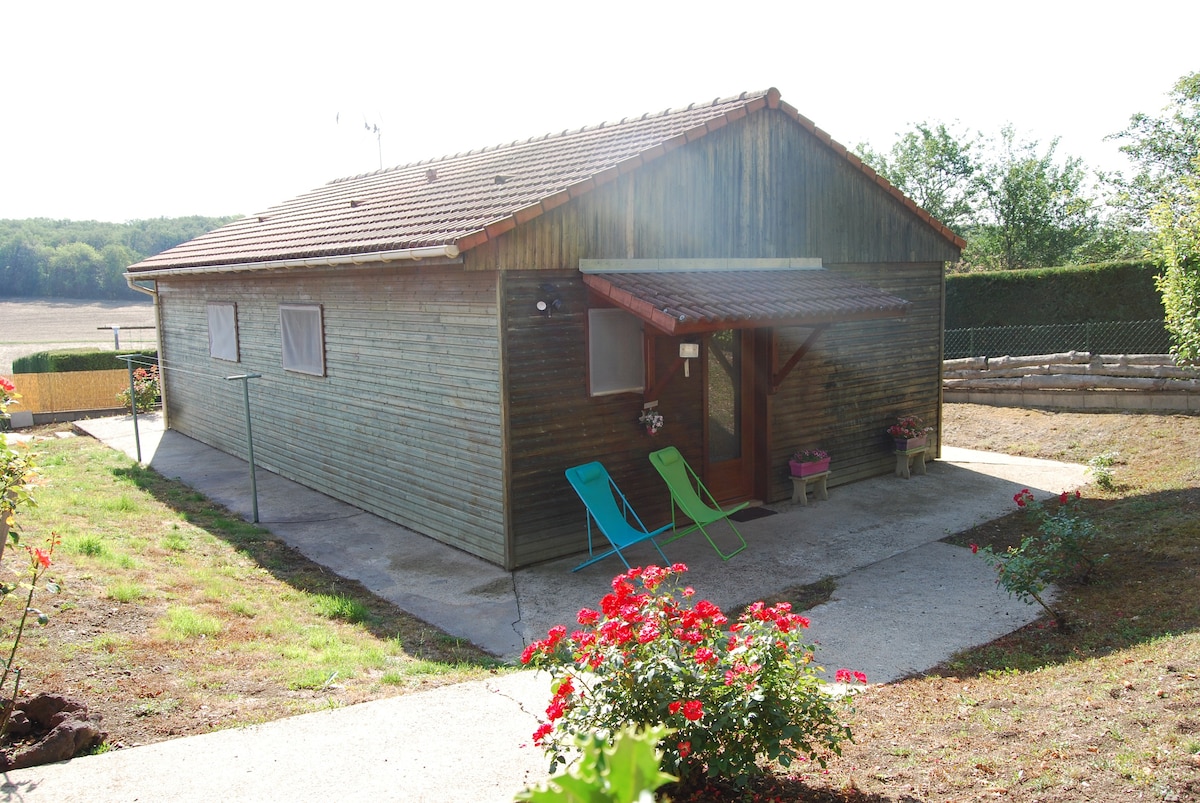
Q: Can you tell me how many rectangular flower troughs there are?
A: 2